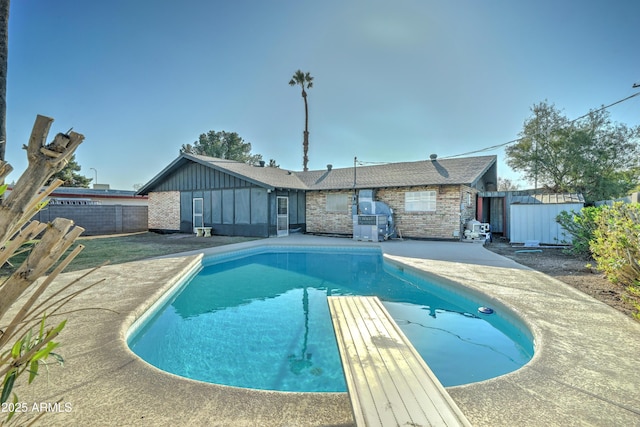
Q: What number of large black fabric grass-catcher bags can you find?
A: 0